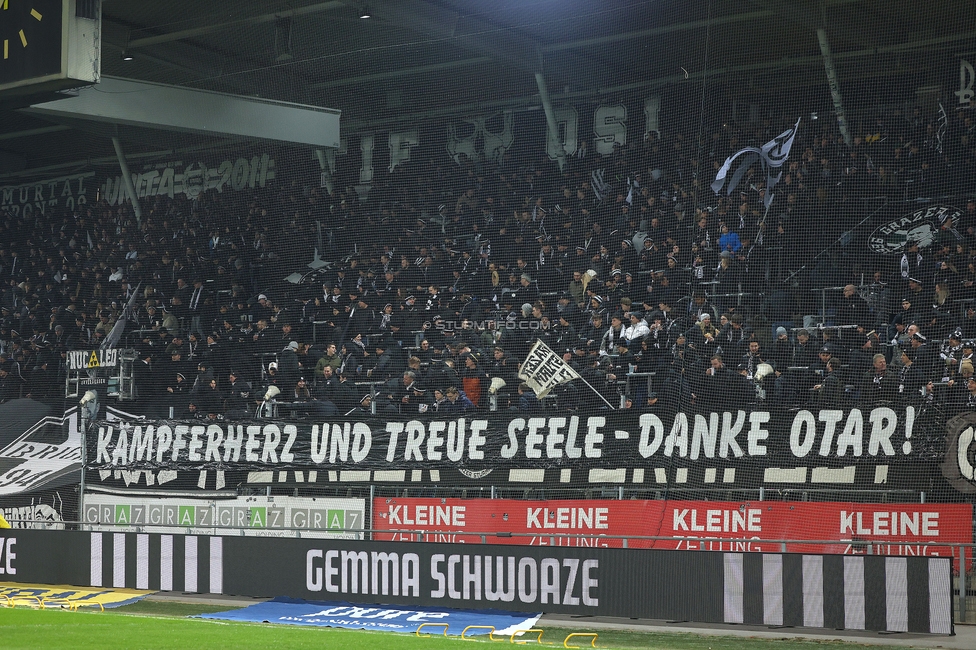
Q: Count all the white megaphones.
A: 4